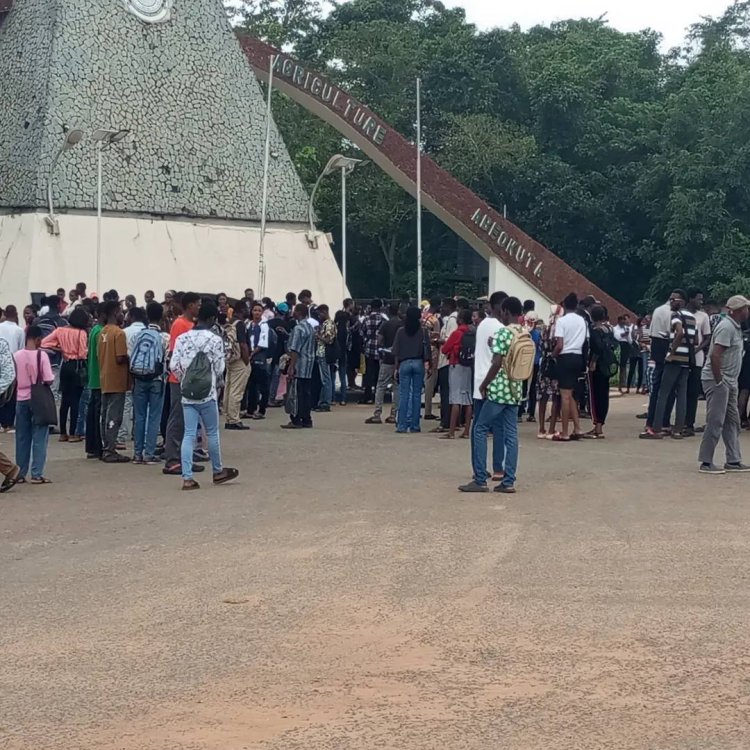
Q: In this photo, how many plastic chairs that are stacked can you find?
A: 0